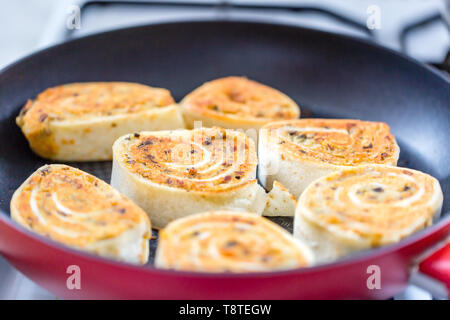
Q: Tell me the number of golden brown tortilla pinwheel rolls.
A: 7